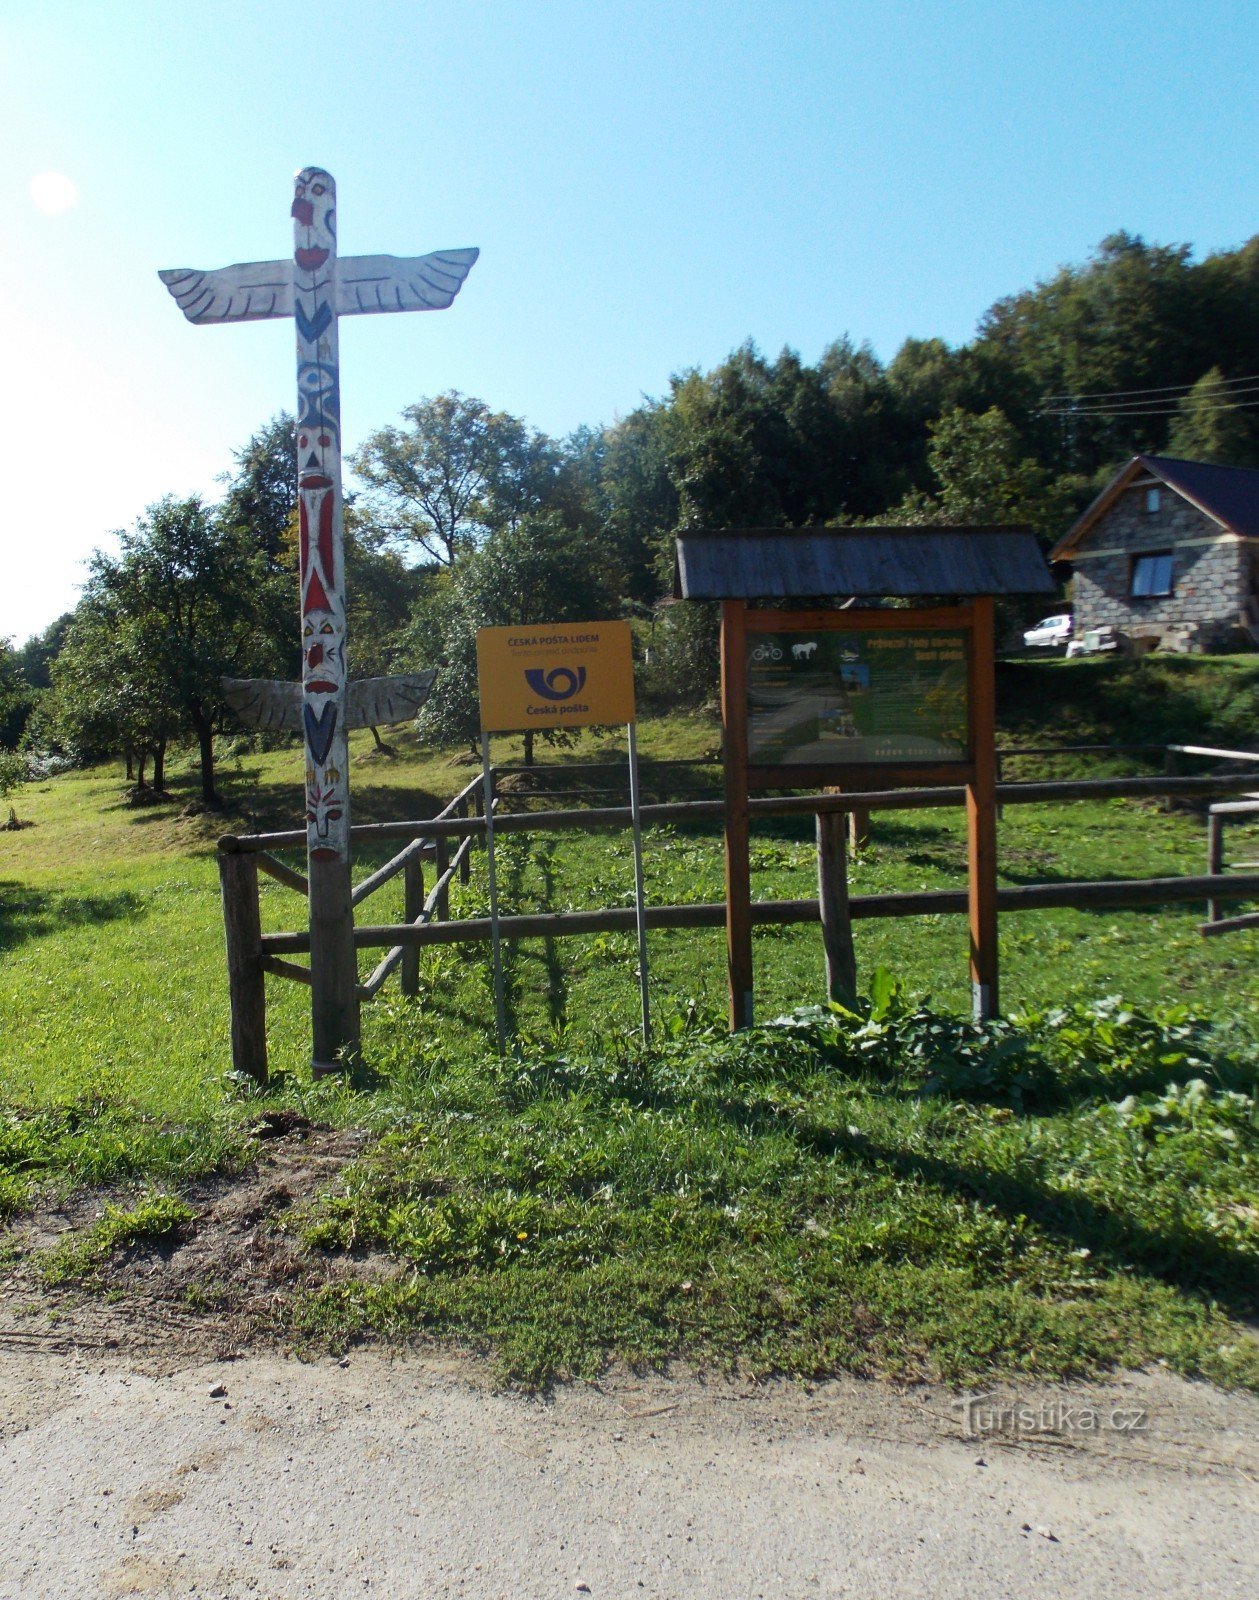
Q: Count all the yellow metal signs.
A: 1